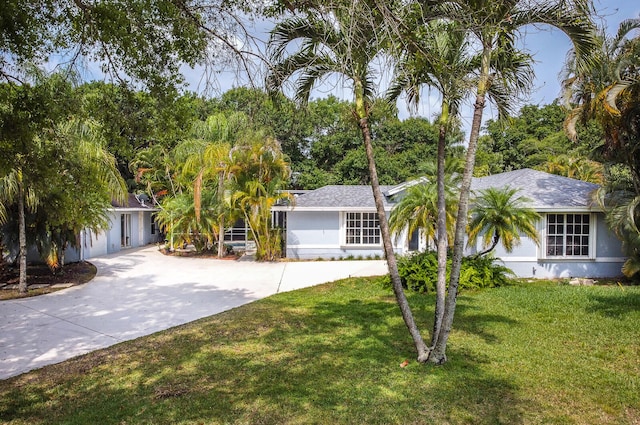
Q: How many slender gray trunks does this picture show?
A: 3